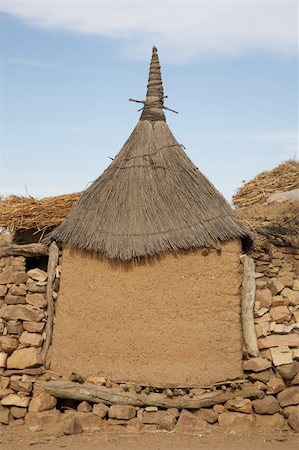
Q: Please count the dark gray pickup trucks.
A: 0